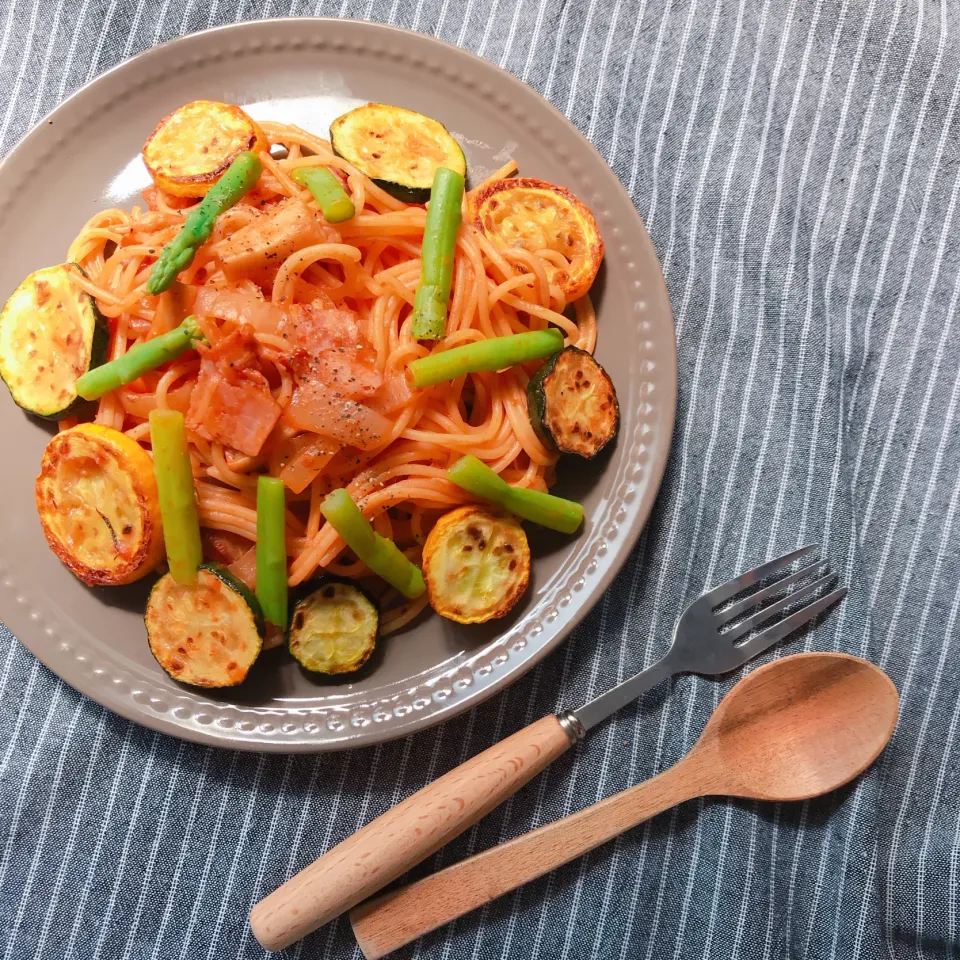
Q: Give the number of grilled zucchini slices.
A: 9